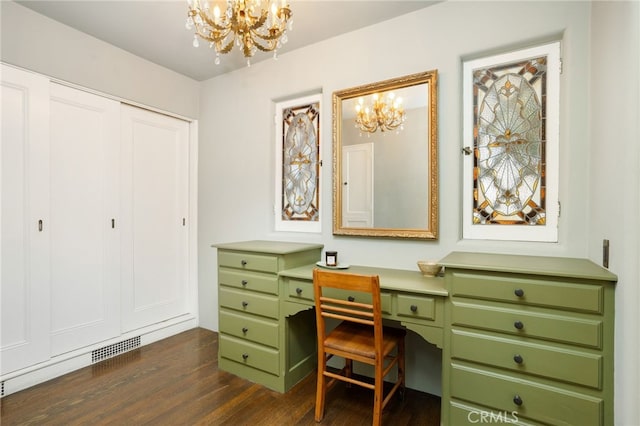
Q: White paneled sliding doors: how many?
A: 3